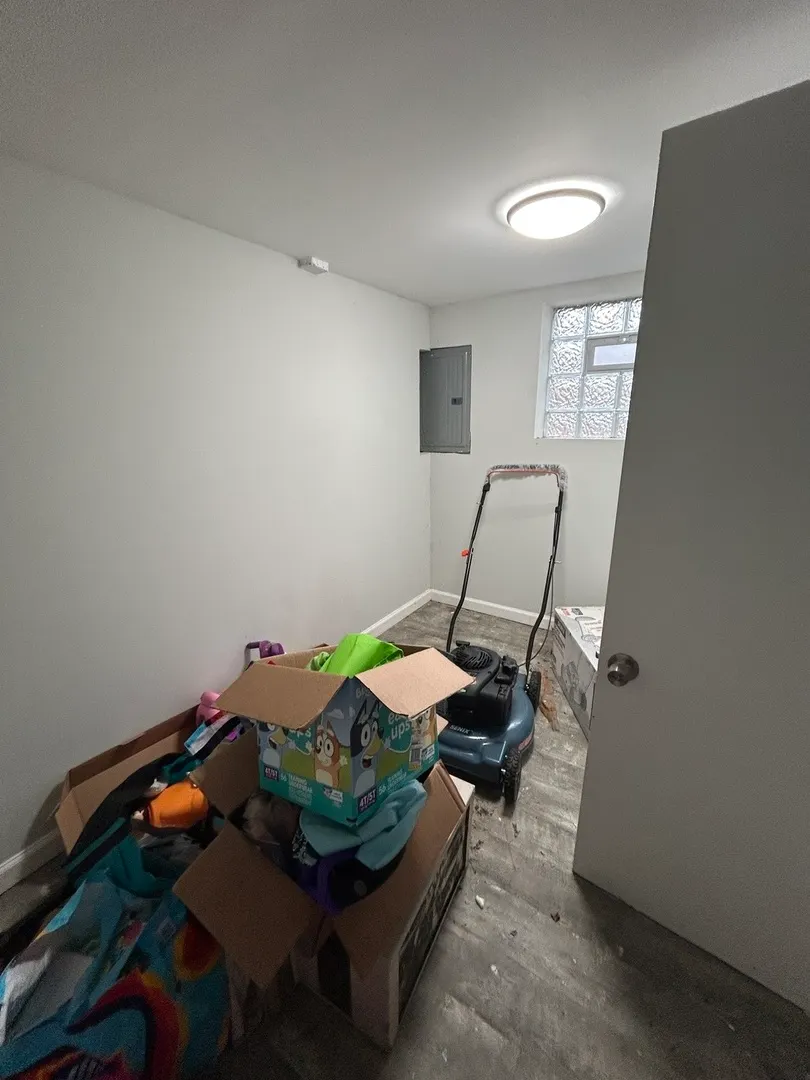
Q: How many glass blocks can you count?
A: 10